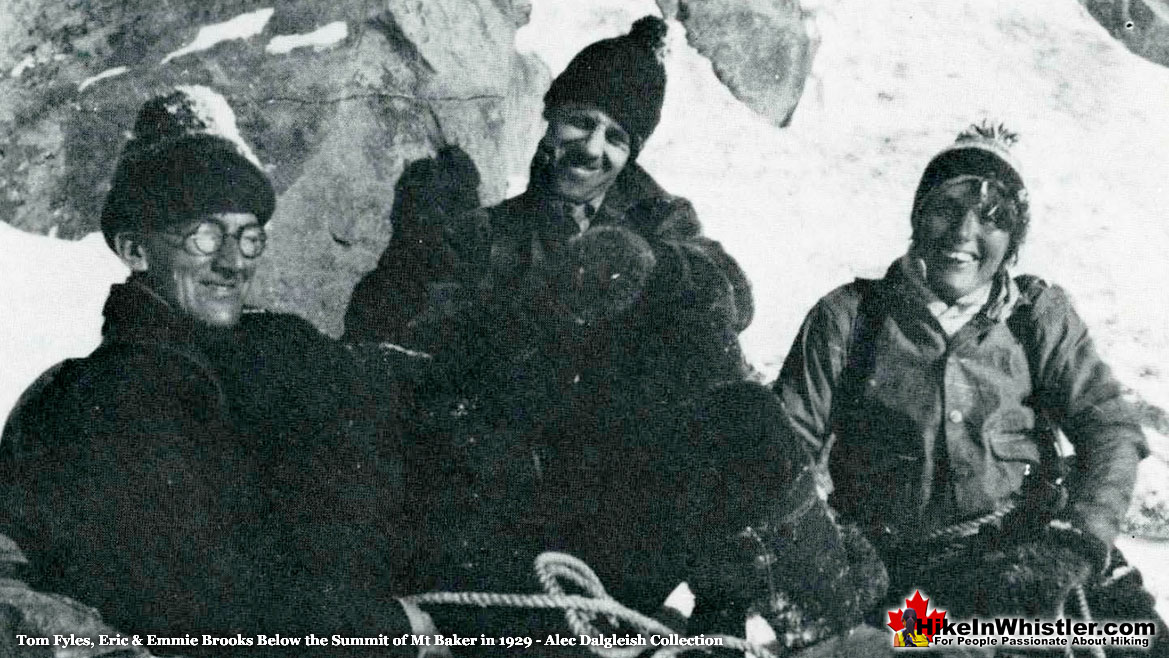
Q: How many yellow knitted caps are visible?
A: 0